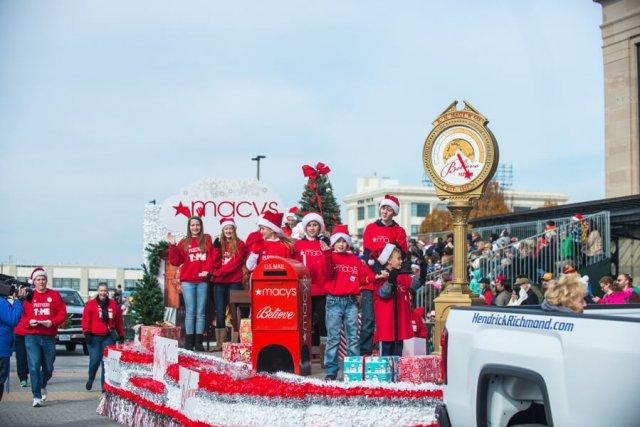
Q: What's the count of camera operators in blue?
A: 1